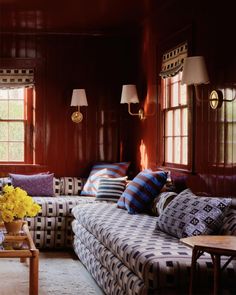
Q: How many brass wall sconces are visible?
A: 3